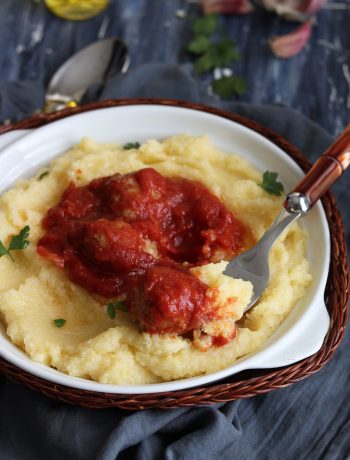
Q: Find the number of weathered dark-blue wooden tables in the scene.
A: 1